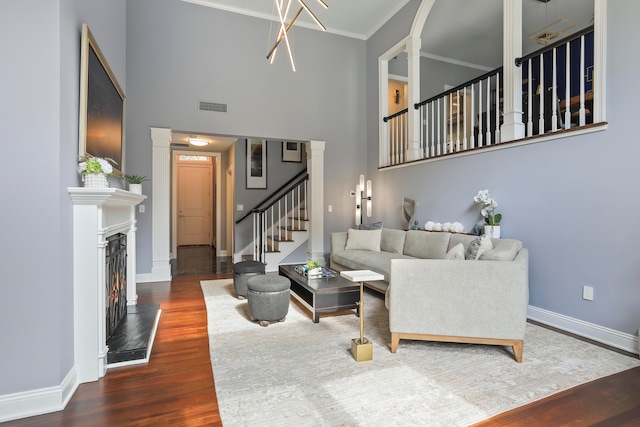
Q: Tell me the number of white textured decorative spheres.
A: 4